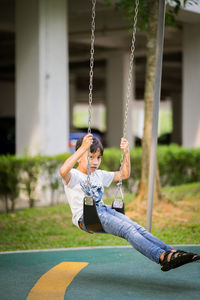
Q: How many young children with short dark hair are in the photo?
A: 1